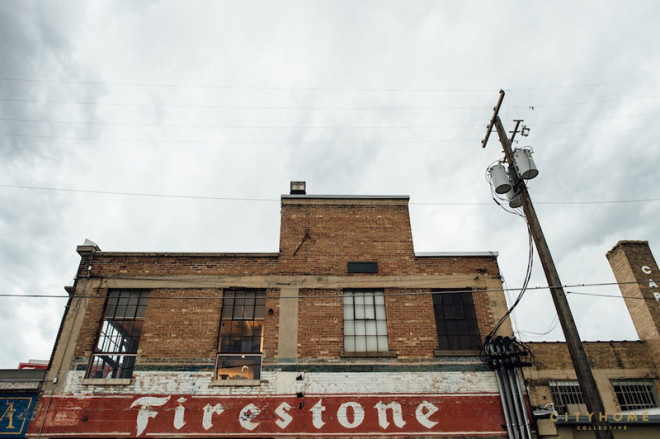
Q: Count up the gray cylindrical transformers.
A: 3